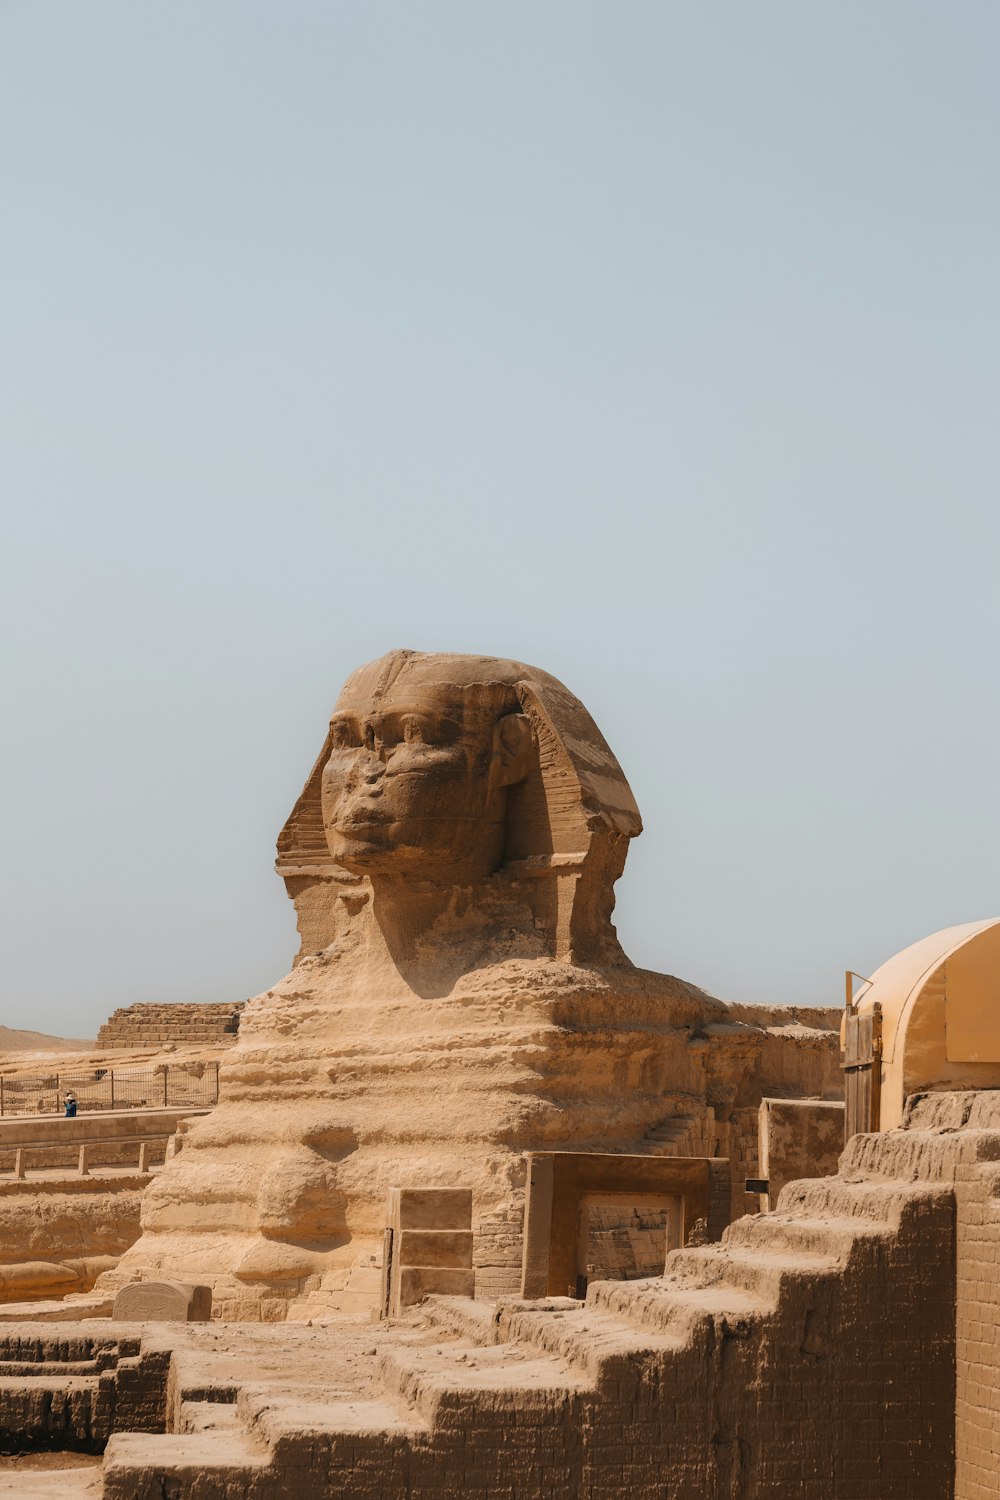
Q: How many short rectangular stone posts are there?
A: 3